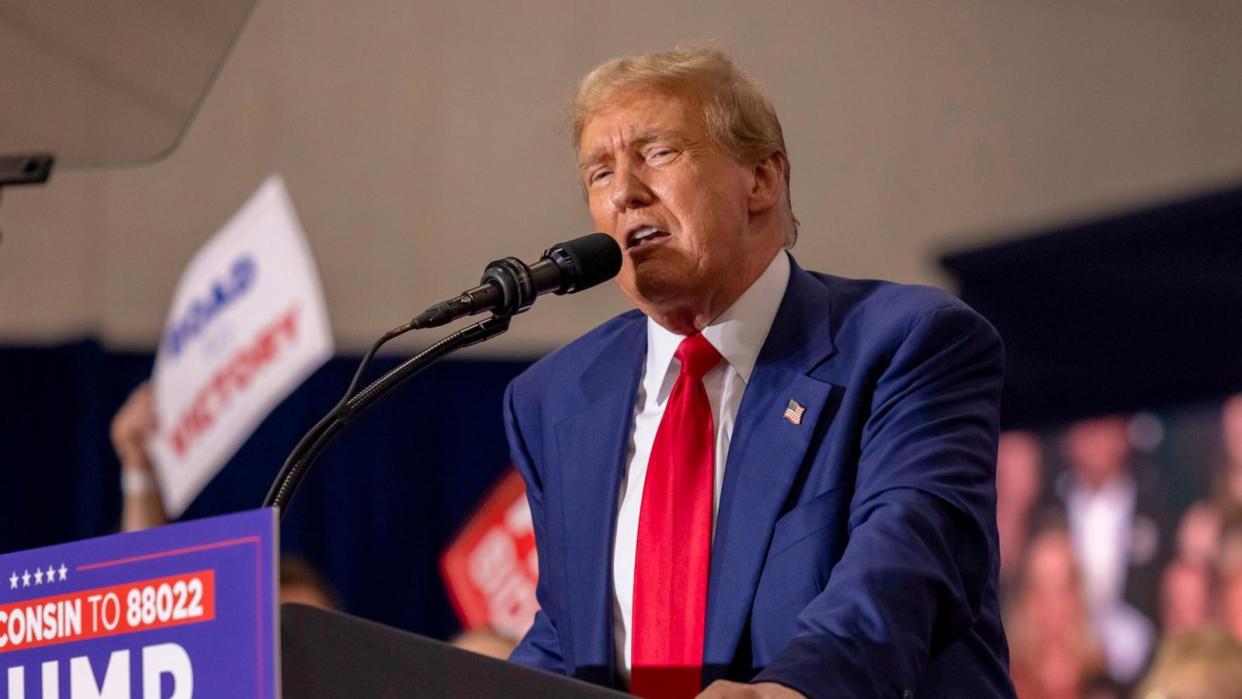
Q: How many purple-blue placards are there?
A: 1